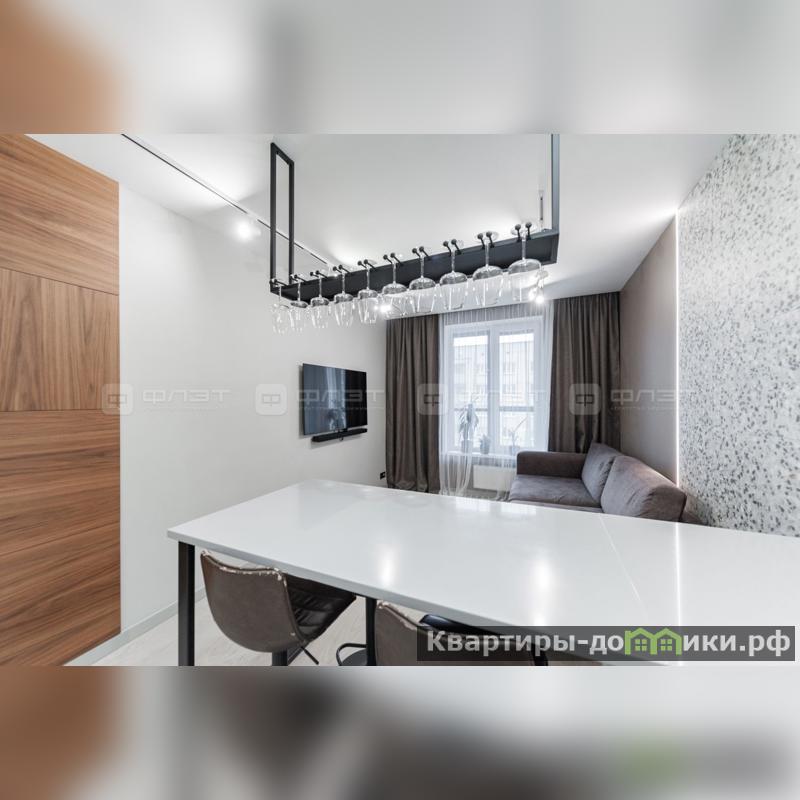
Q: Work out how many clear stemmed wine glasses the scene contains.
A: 10